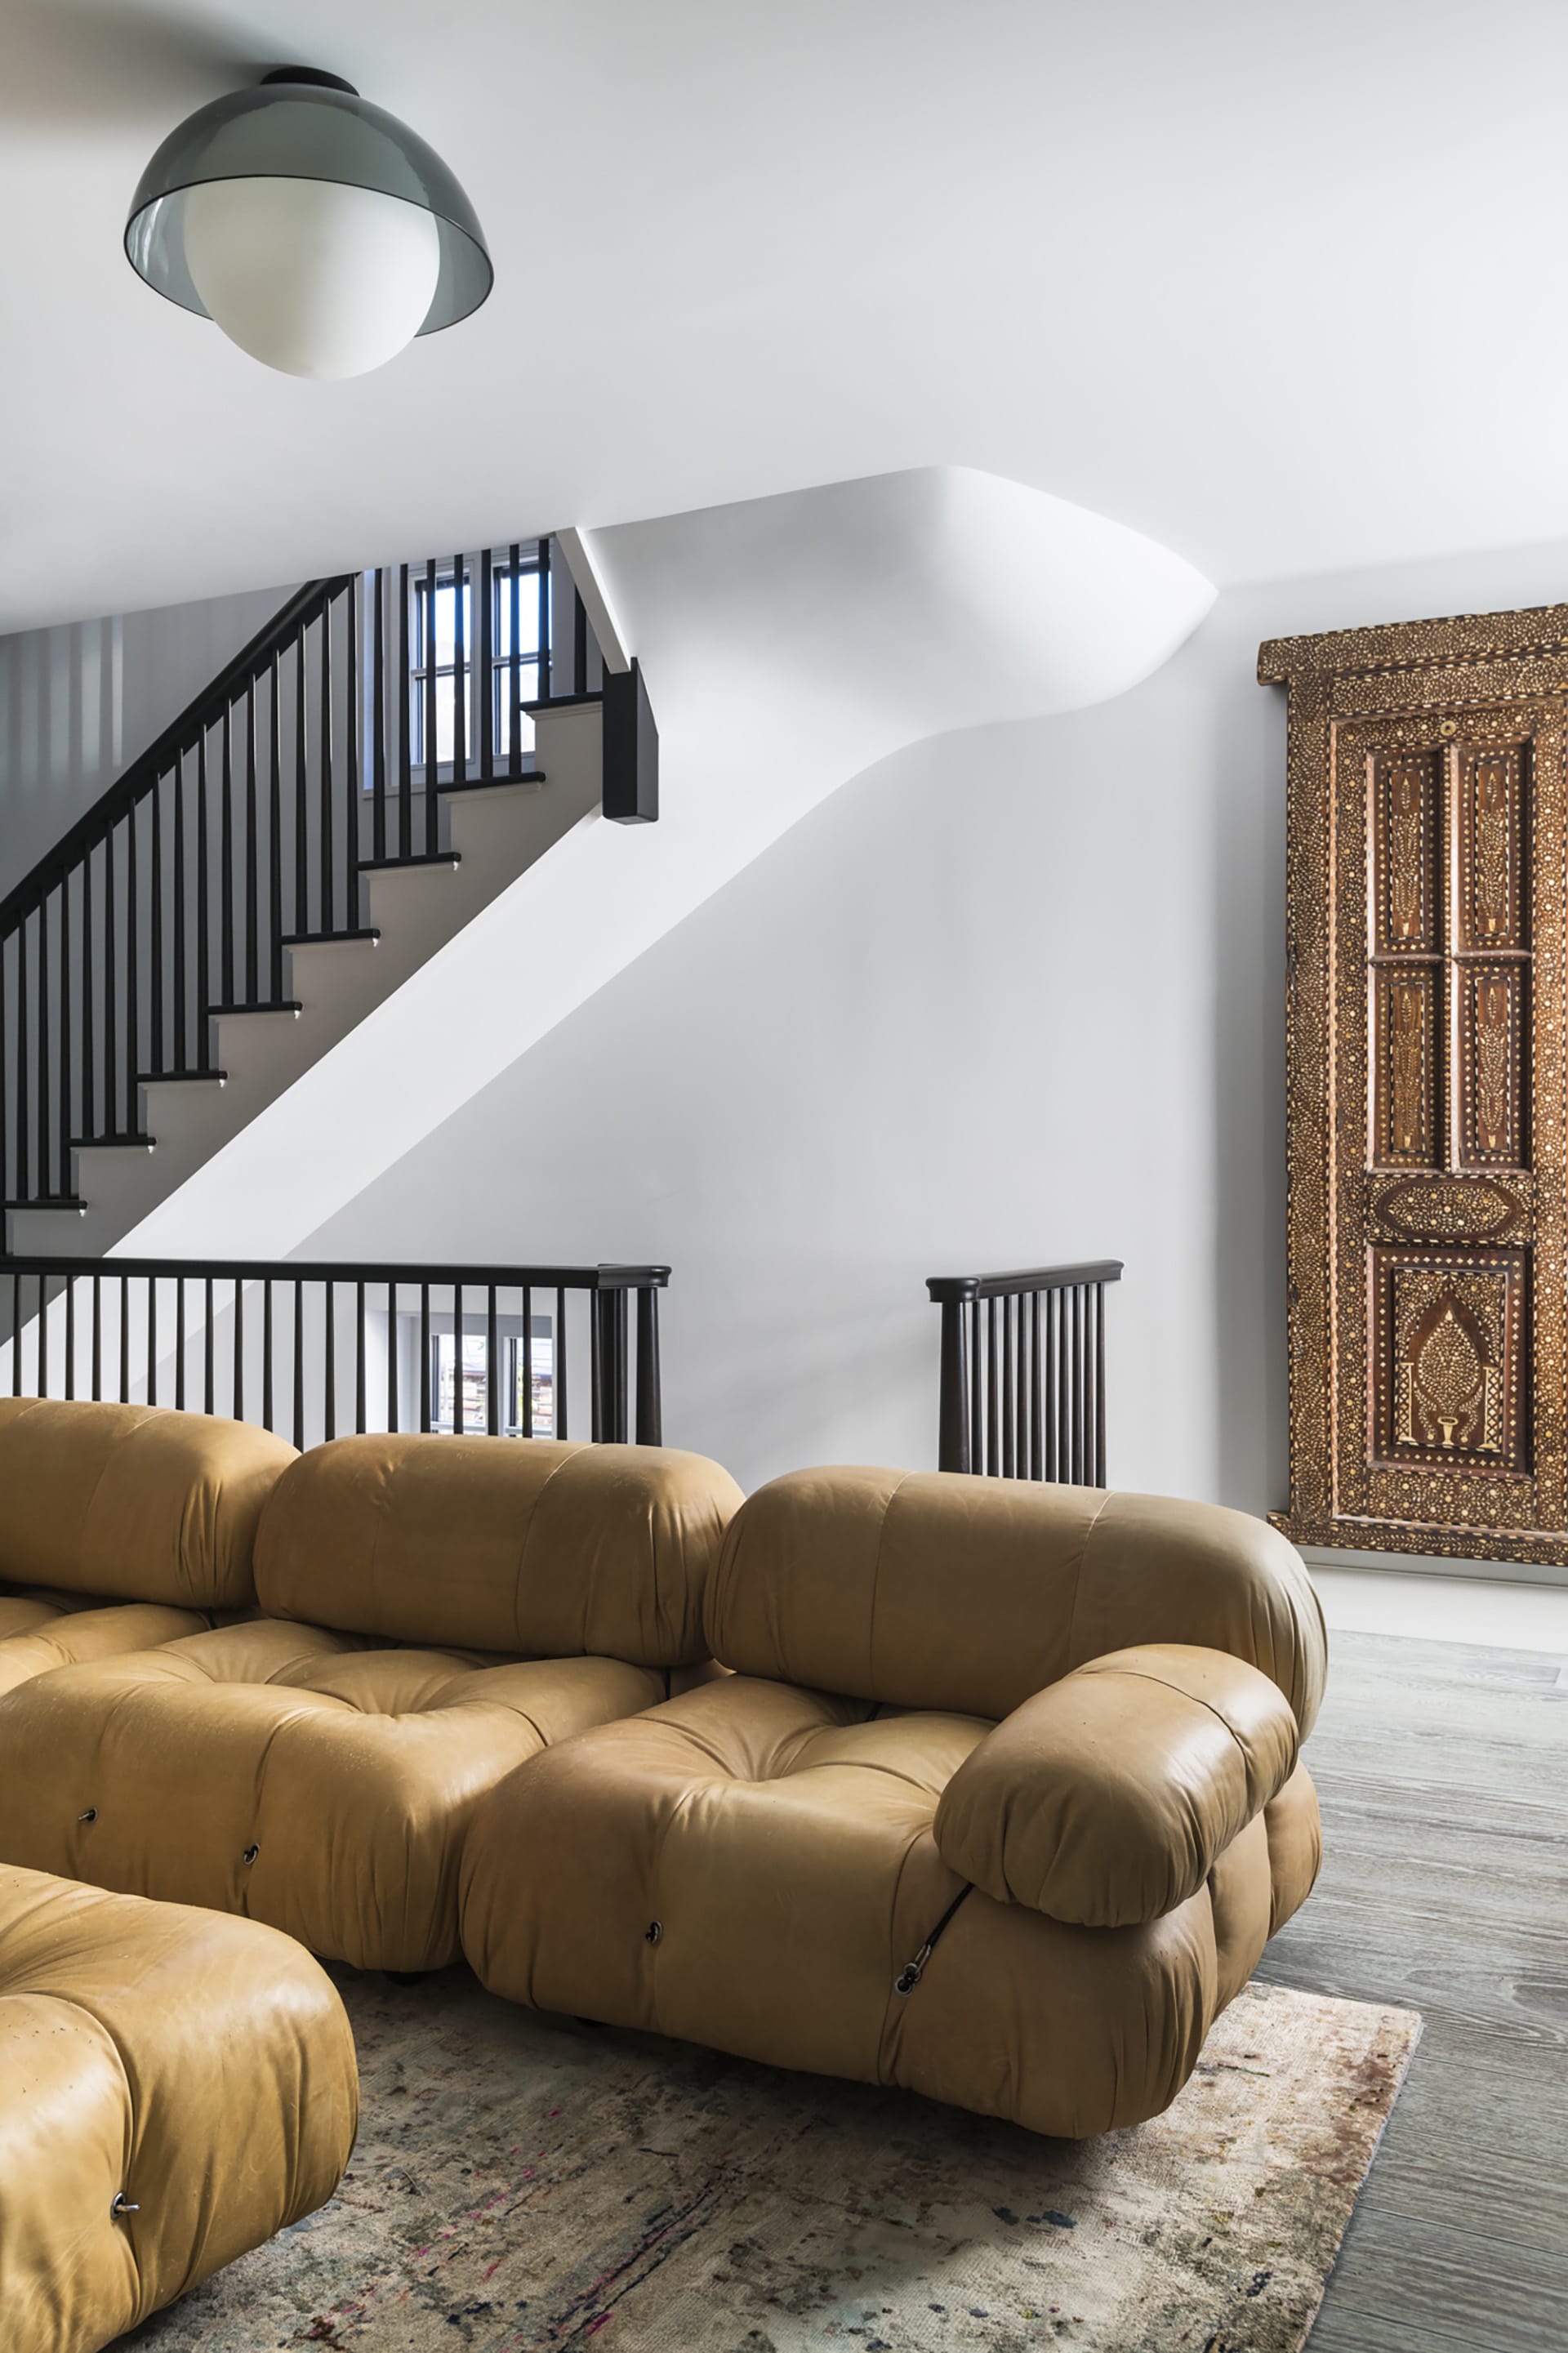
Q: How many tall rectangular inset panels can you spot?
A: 4